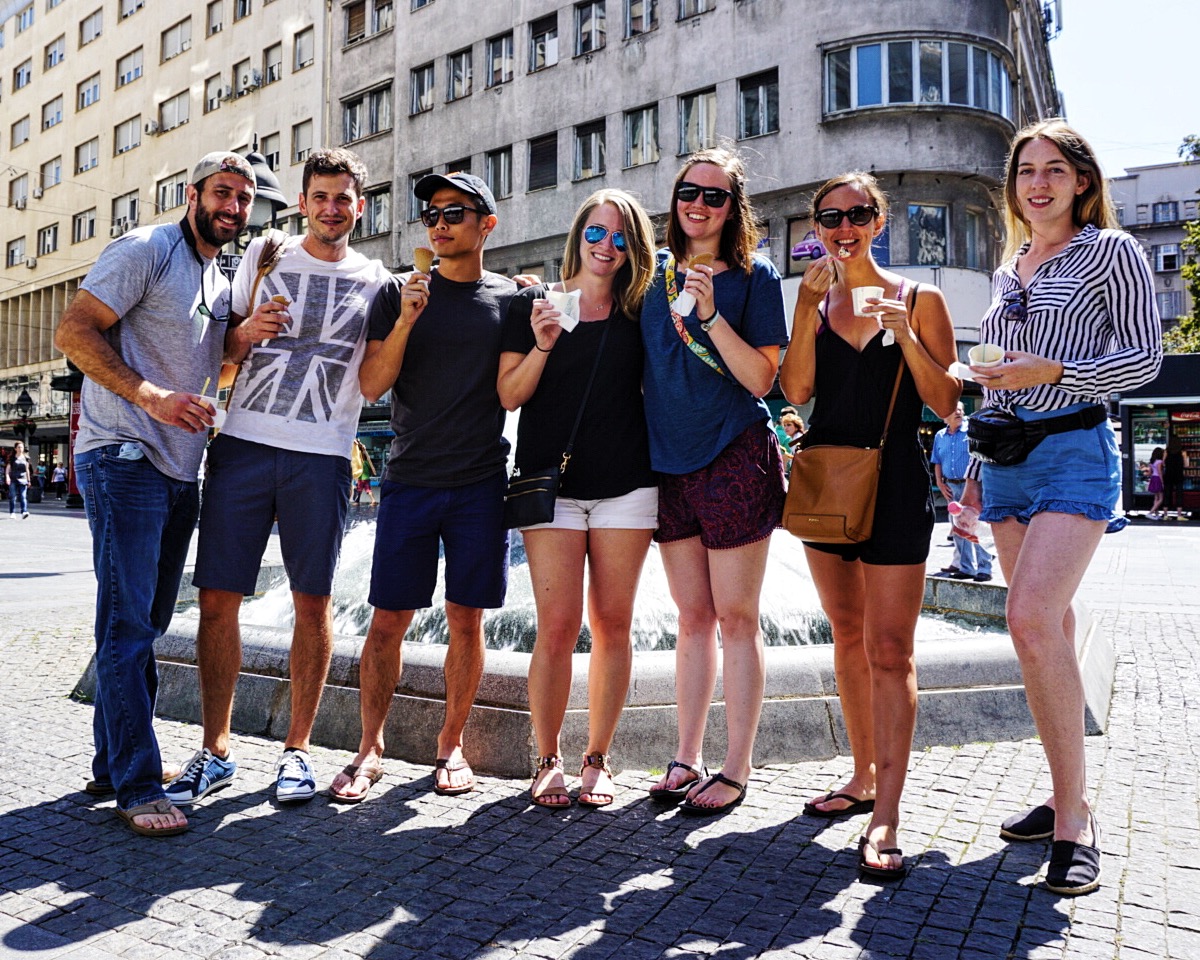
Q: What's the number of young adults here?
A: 7